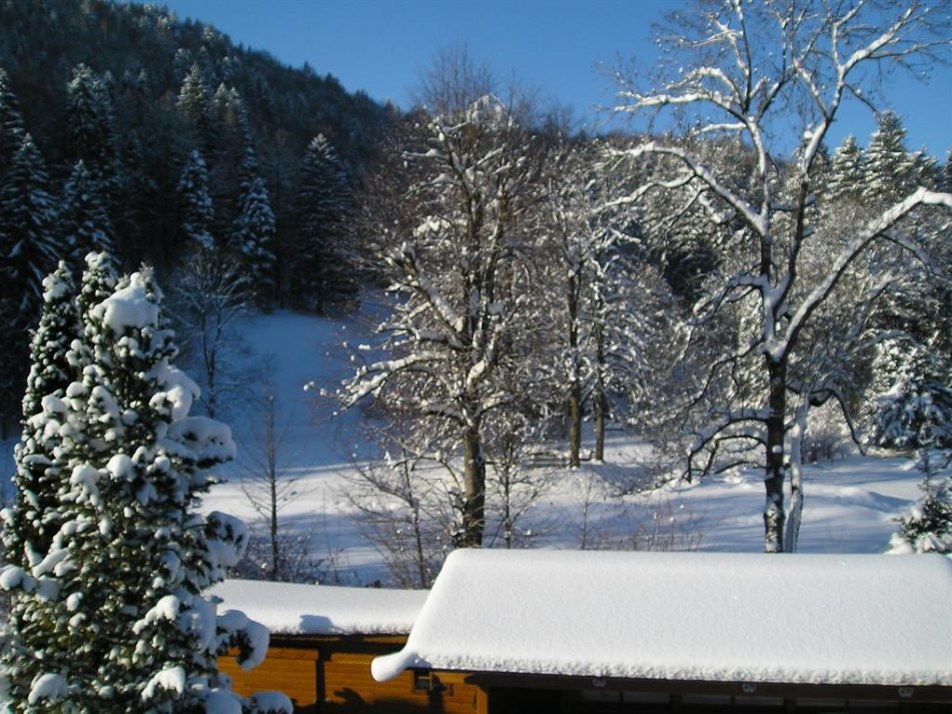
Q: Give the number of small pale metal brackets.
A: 3